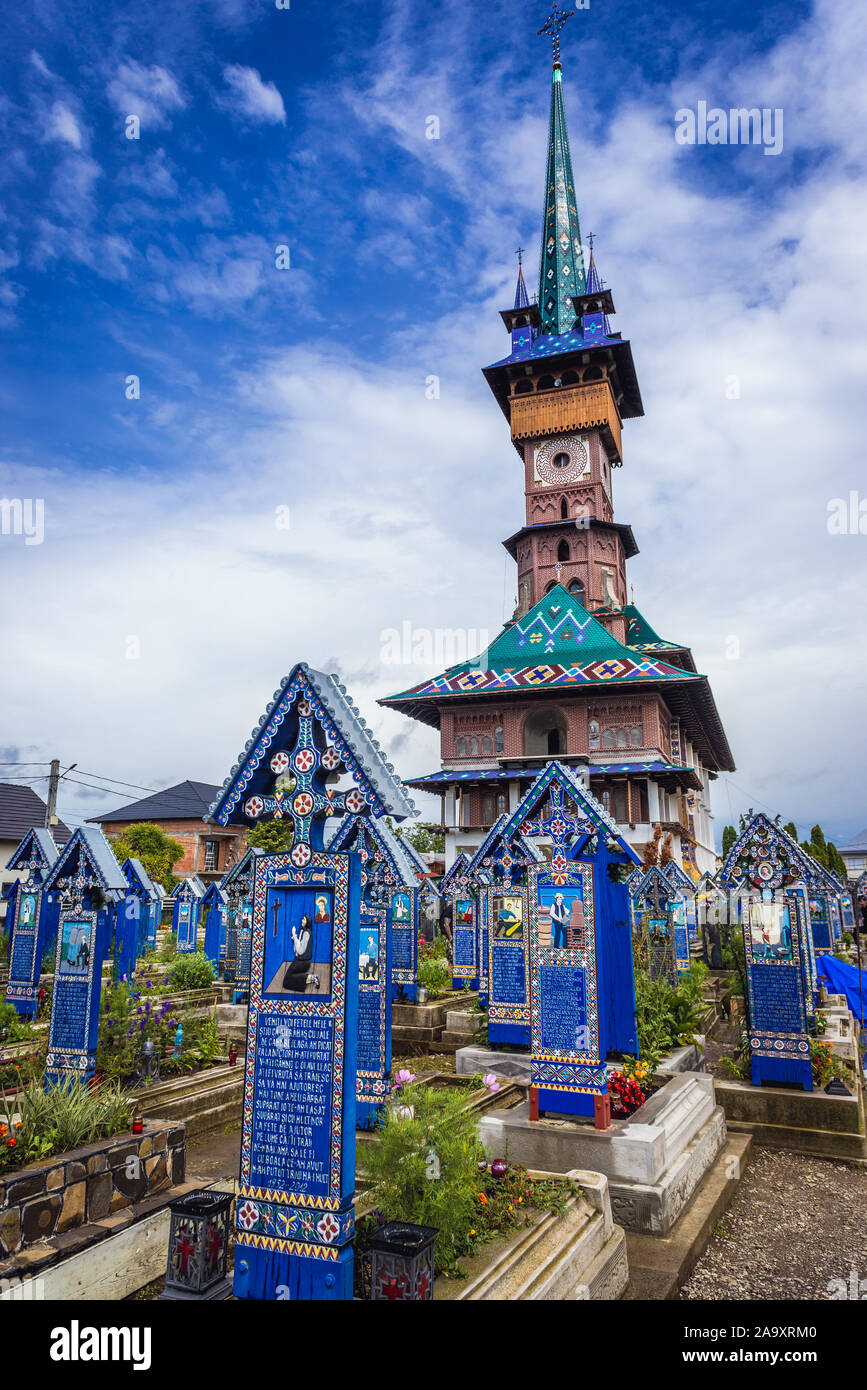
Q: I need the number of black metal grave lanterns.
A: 2